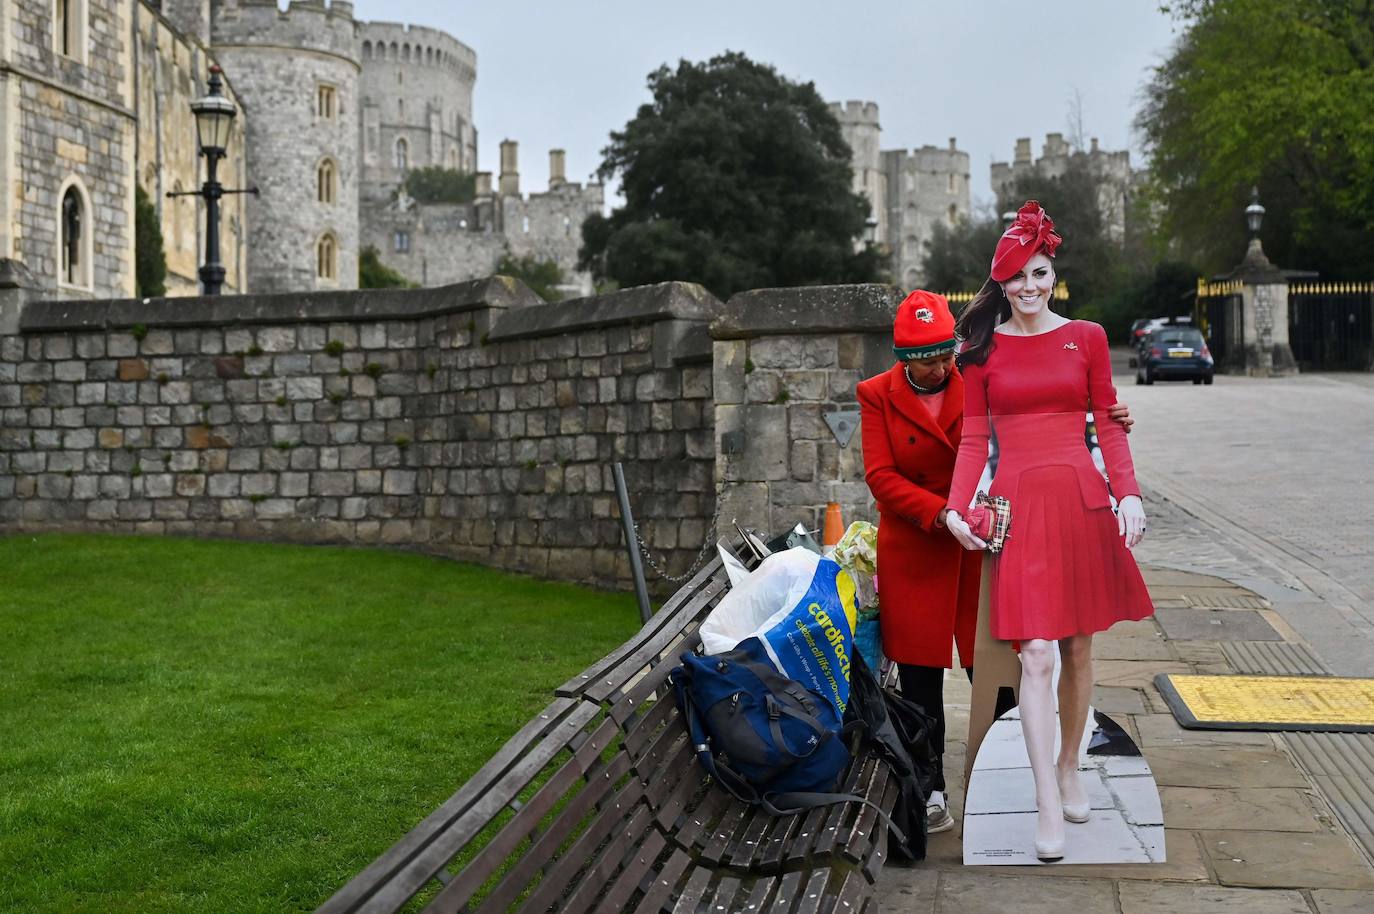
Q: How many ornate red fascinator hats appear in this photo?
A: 1